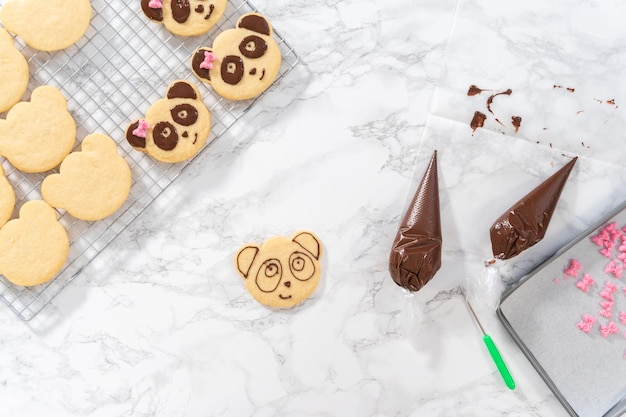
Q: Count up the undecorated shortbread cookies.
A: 6